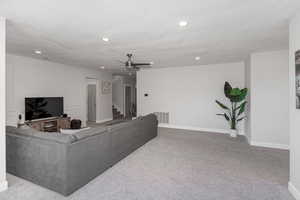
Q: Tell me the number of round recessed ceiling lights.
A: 6